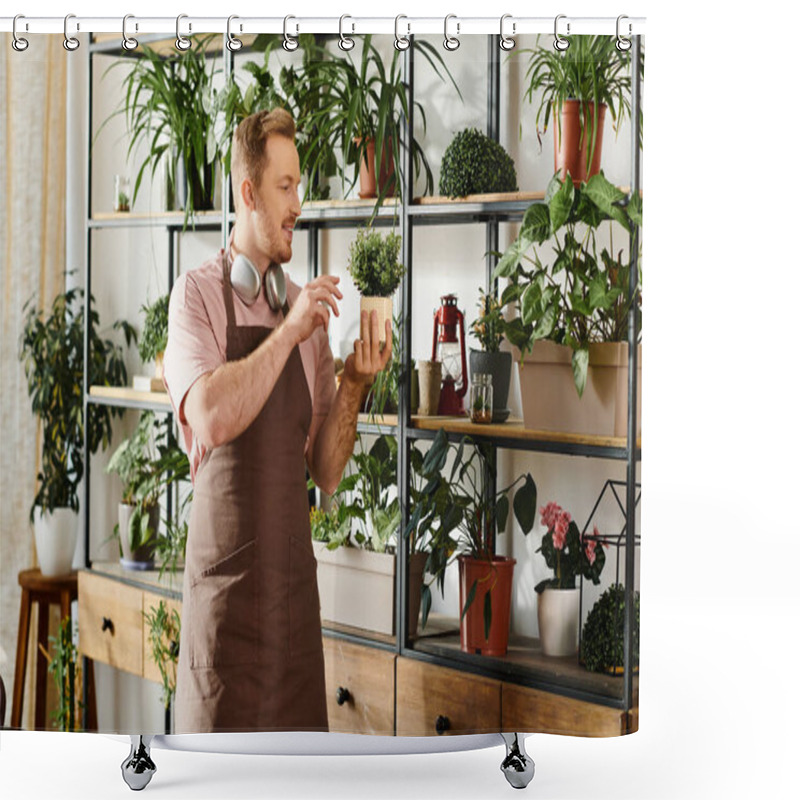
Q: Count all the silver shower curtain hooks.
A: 12